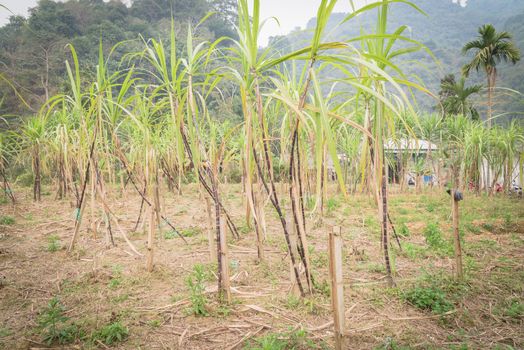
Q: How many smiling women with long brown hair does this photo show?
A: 0